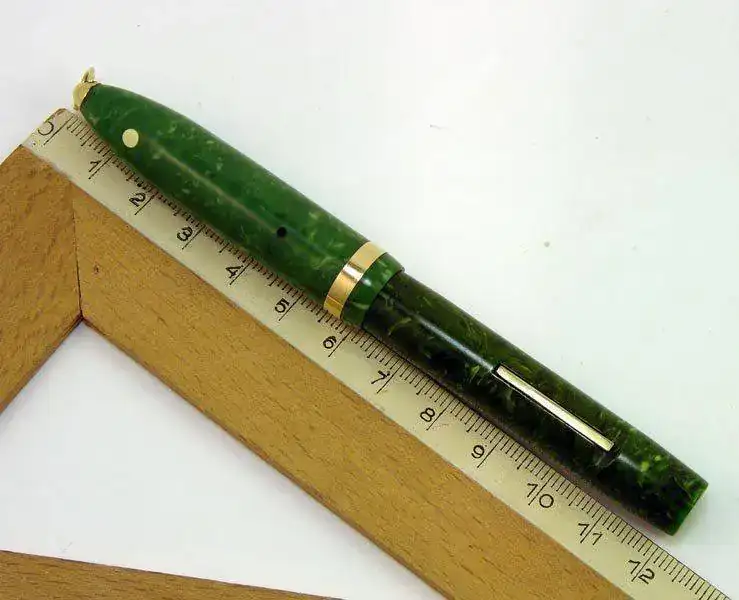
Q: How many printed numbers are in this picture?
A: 13